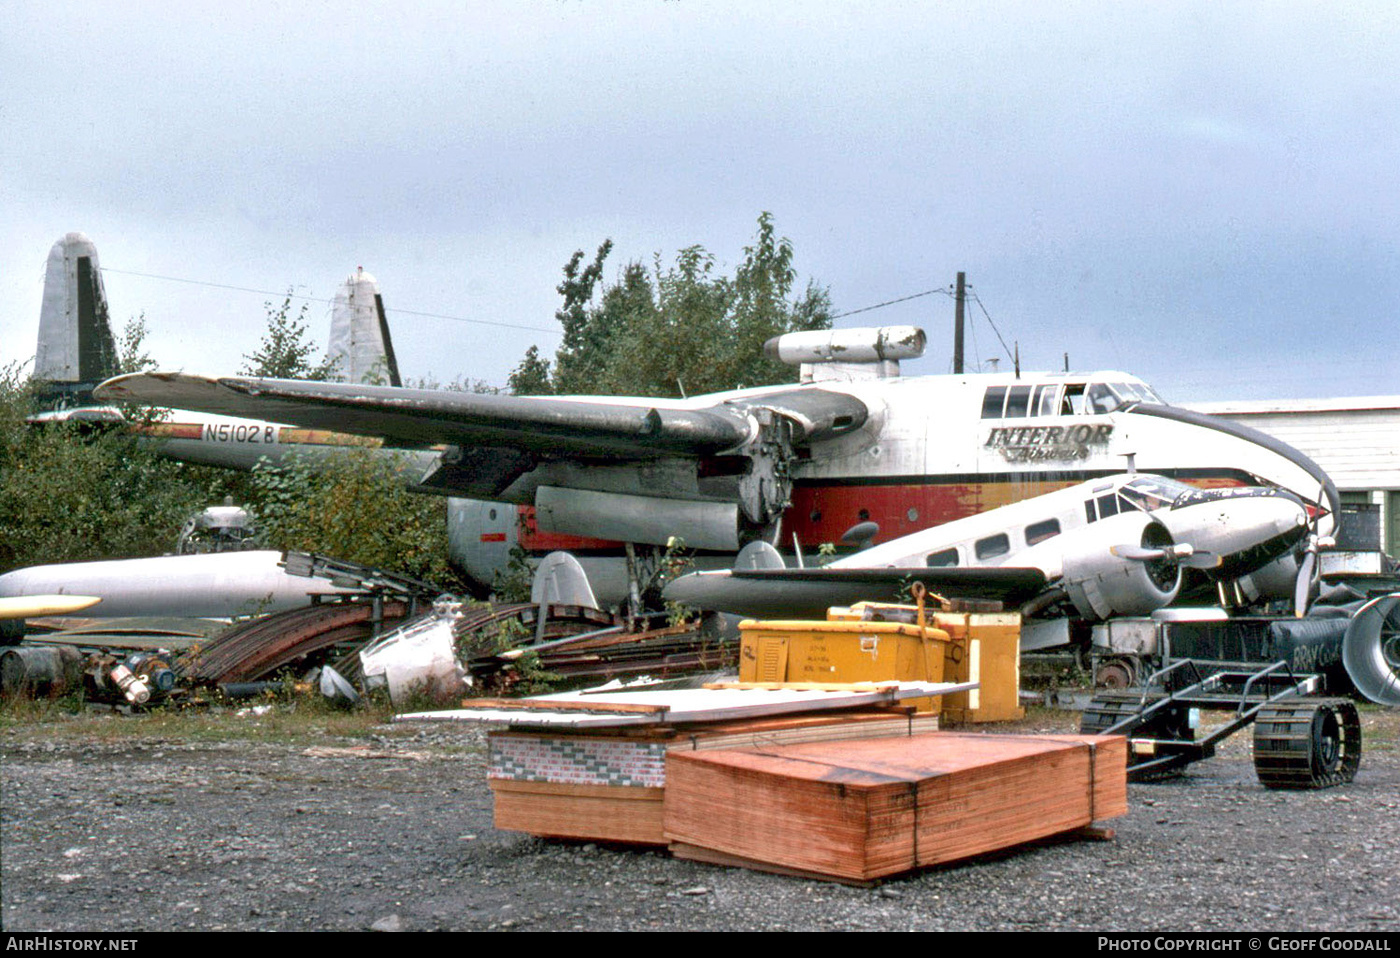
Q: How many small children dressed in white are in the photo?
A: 0